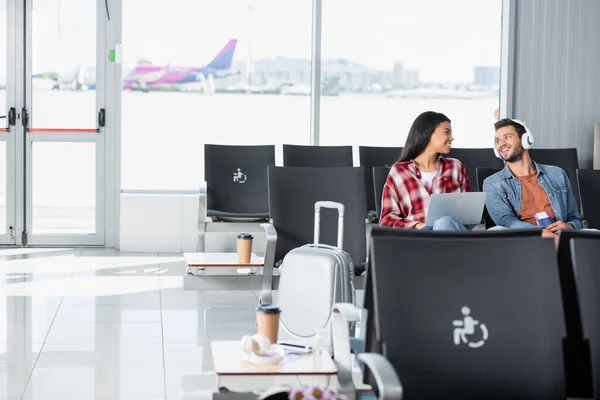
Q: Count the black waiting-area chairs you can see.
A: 11